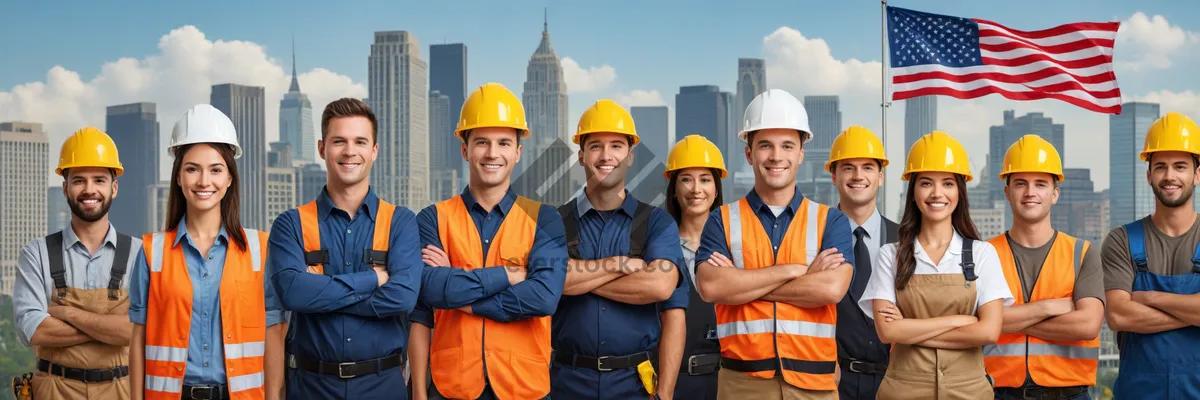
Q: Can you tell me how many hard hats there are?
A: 10